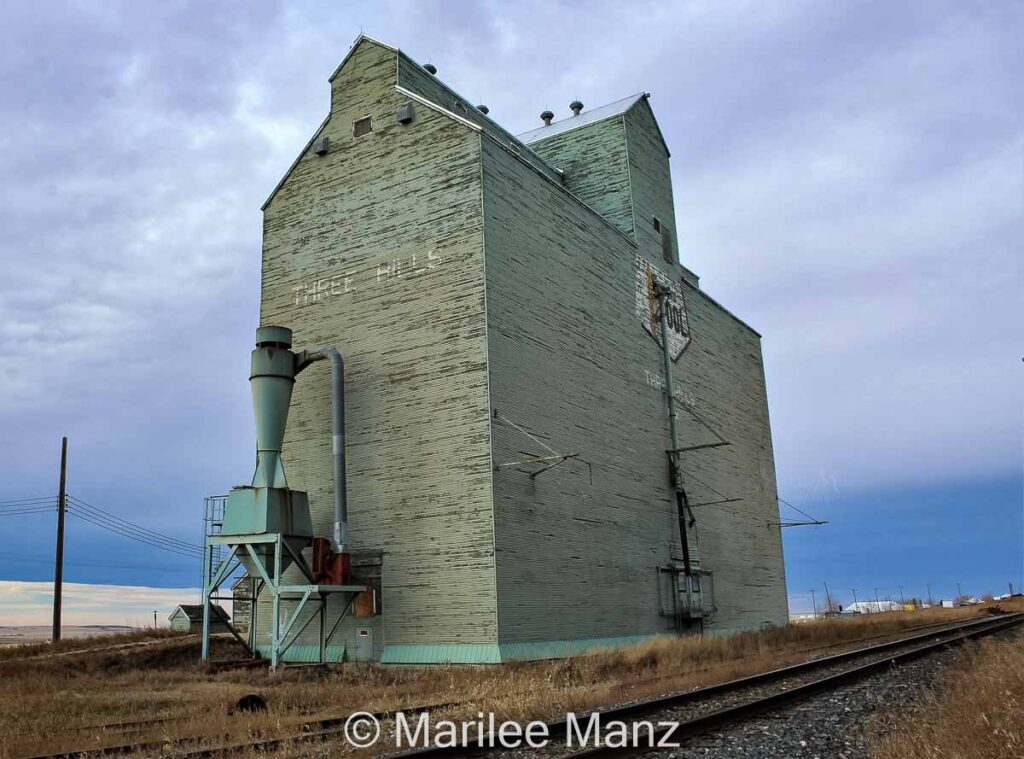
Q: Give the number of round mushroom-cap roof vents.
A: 4